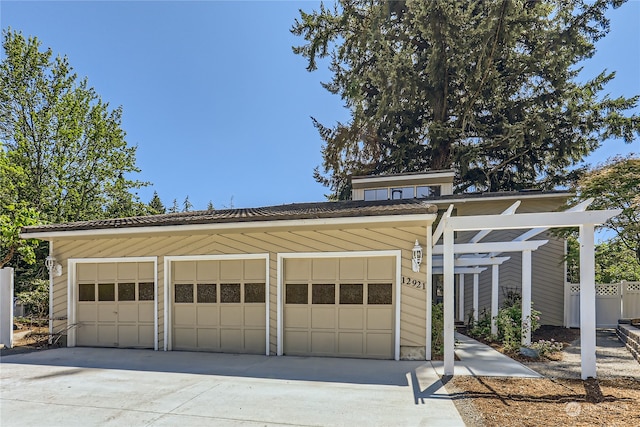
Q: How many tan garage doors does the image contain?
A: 3